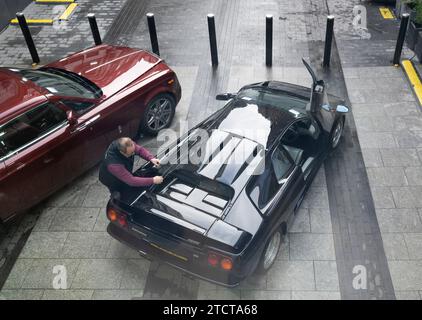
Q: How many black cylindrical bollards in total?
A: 7